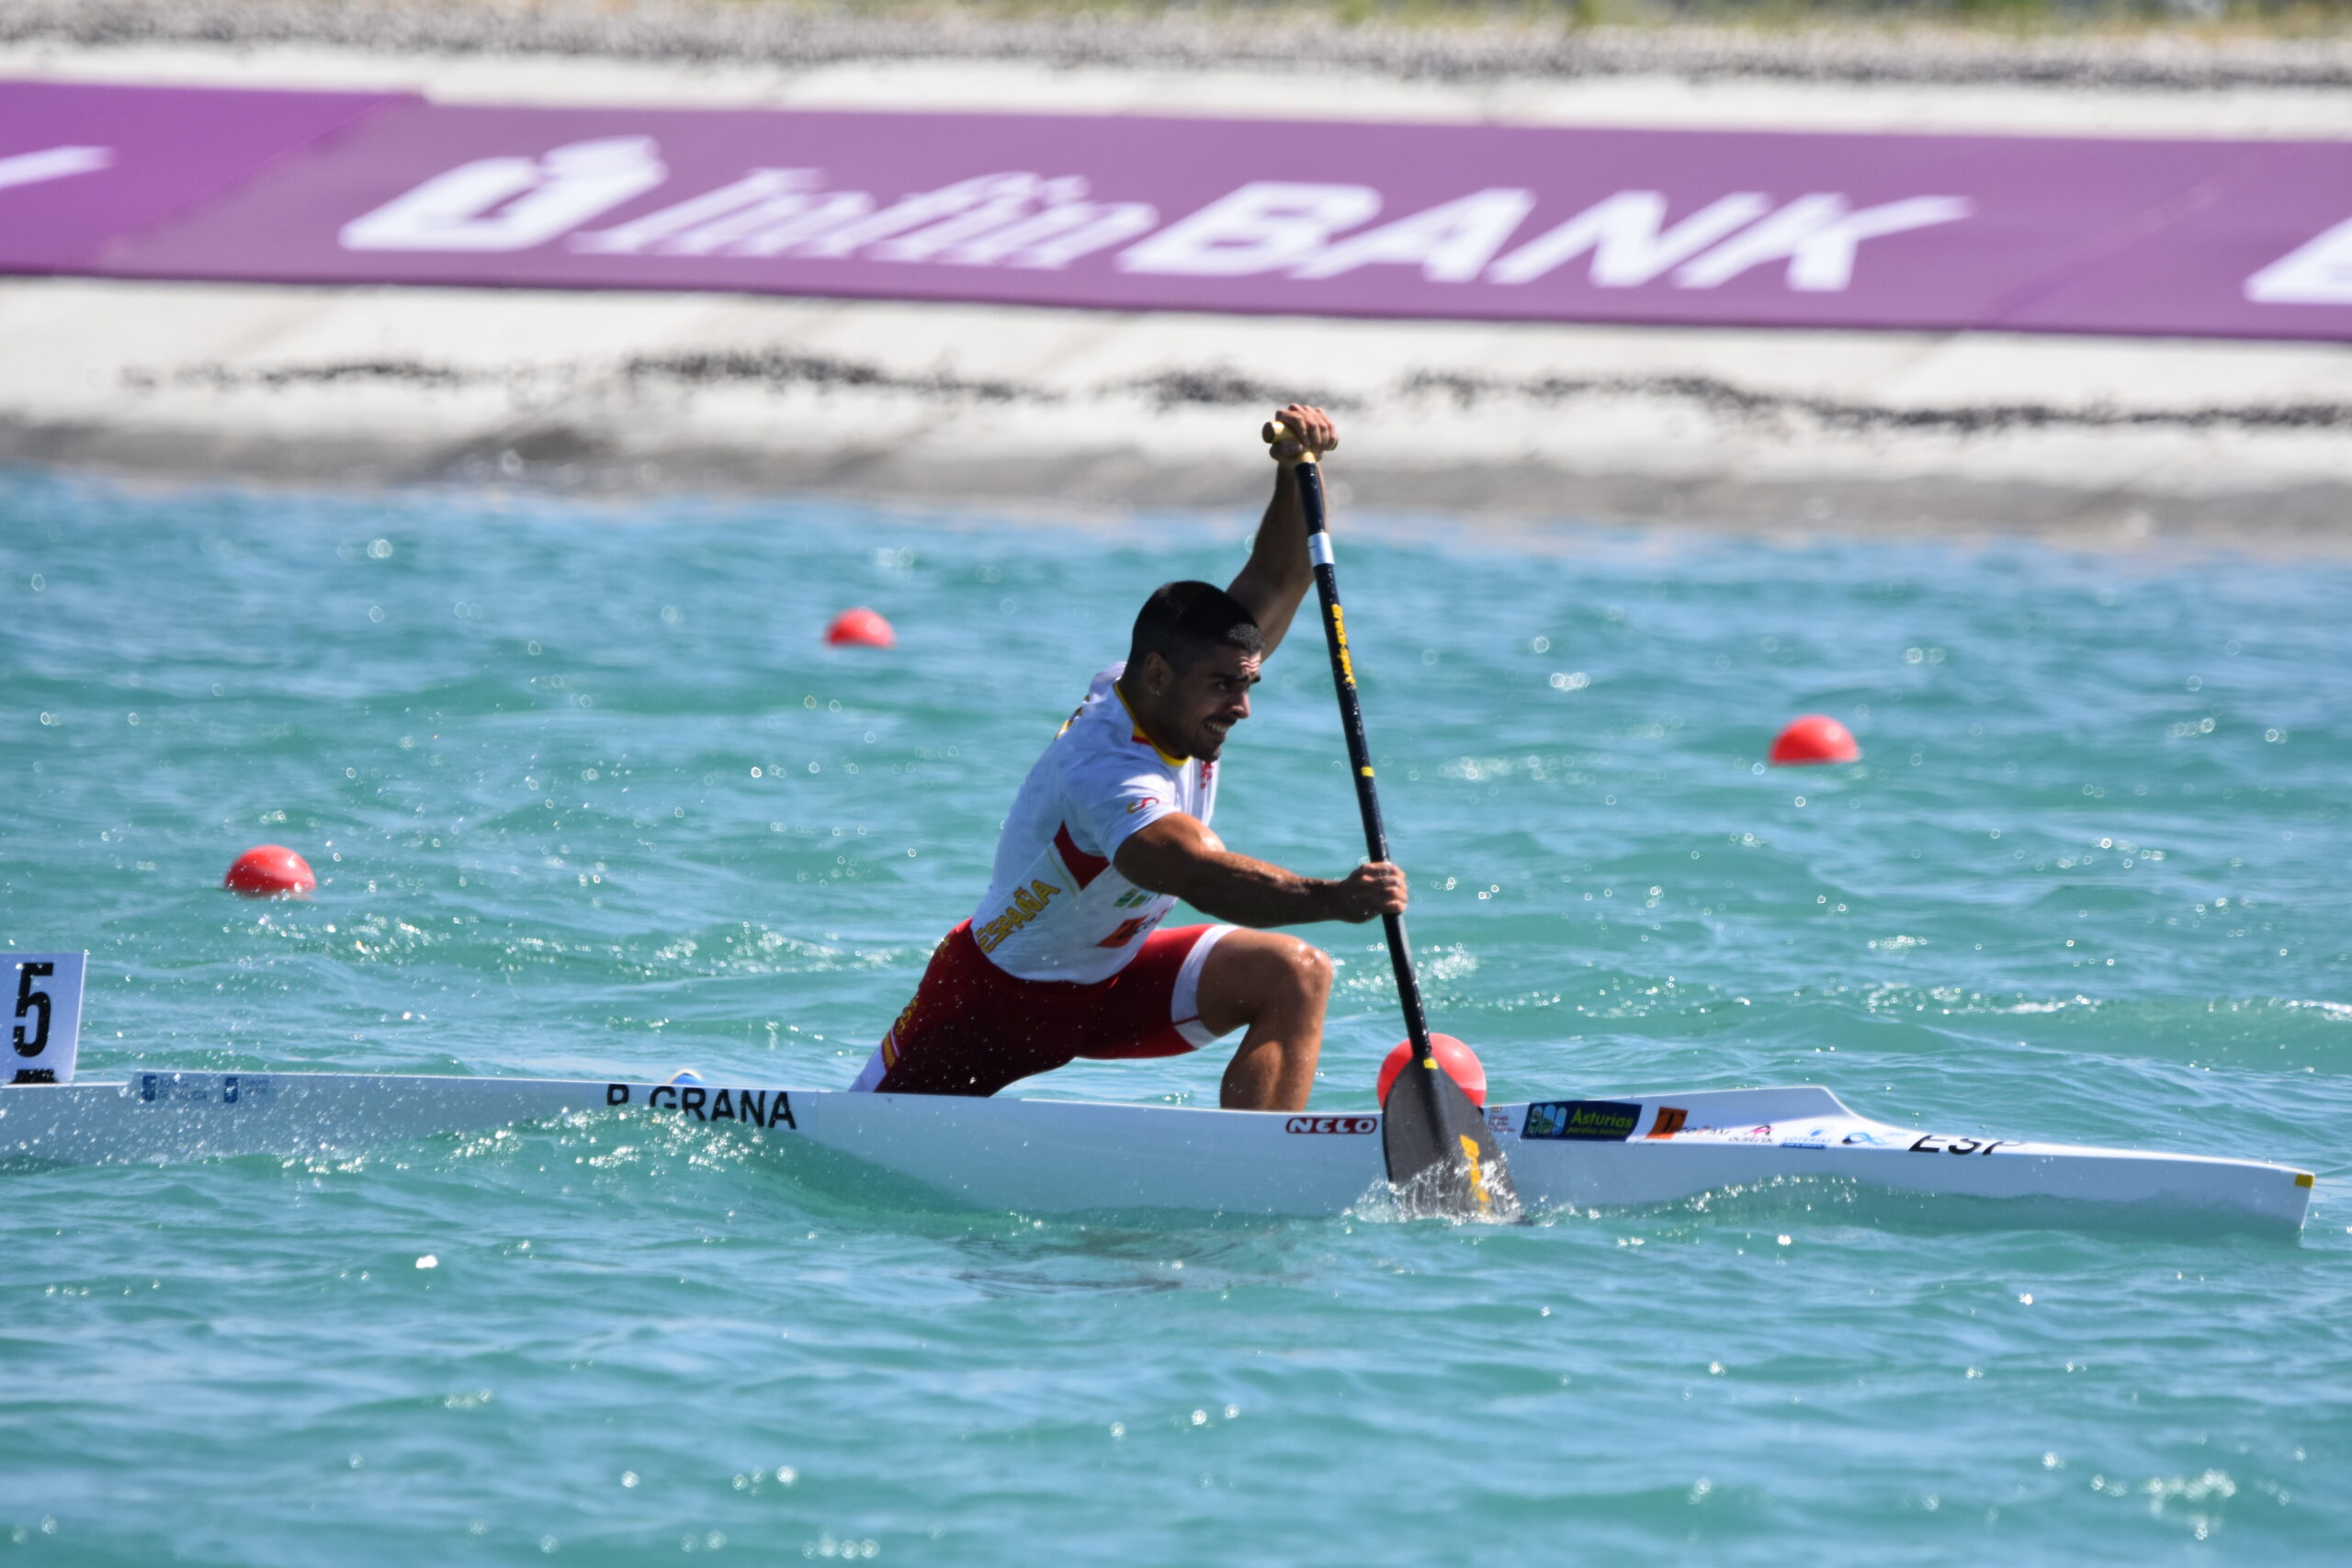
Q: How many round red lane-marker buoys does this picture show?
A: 4